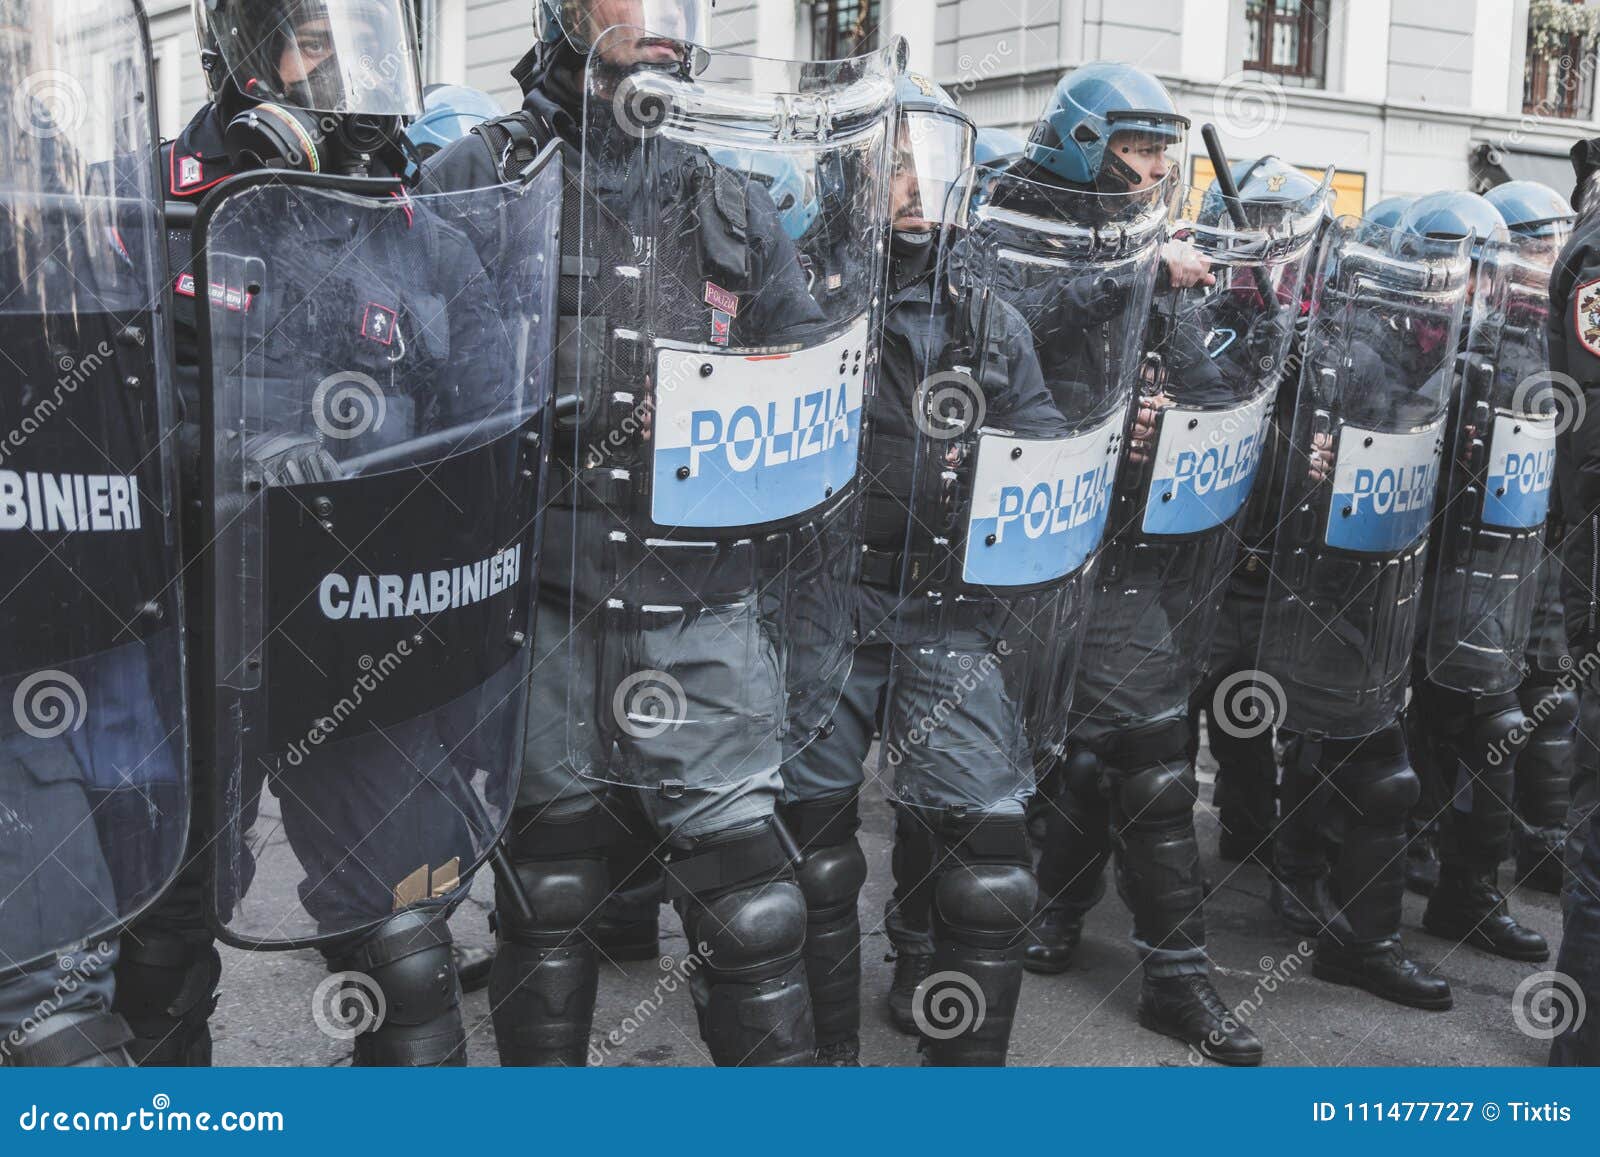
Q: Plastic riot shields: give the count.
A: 7